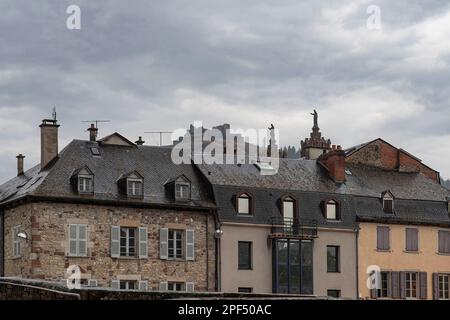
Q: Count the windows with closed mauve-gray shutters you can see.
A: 3